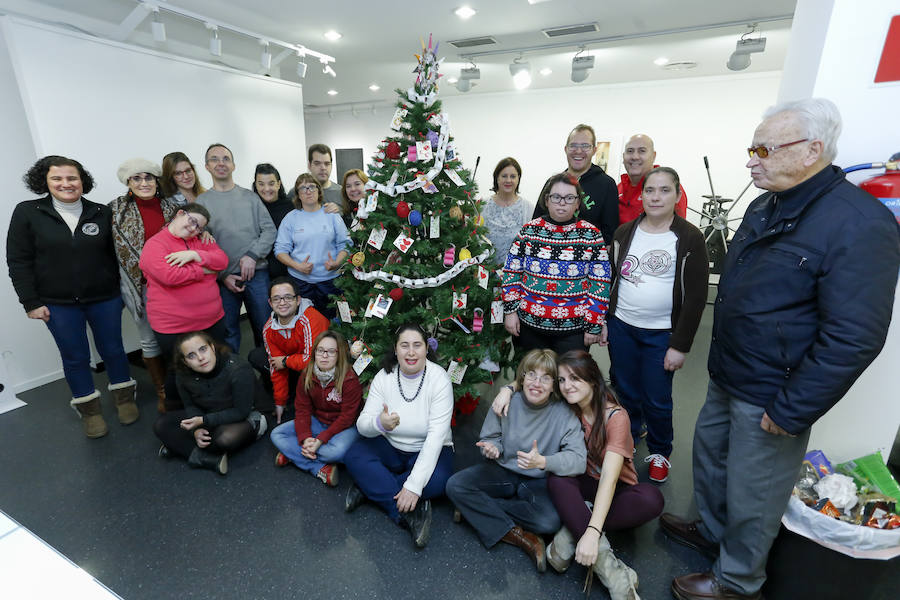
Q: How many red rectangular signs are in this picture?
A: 1